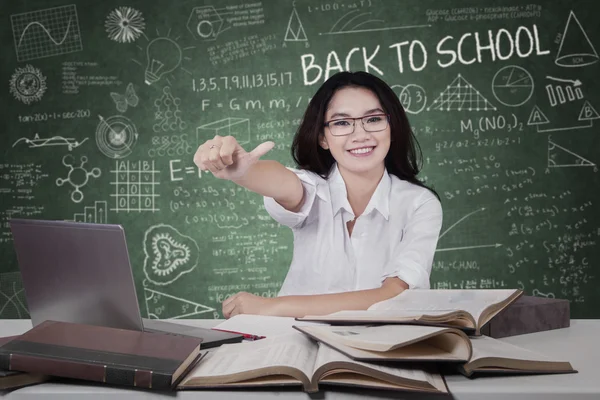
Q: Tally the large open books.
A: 3